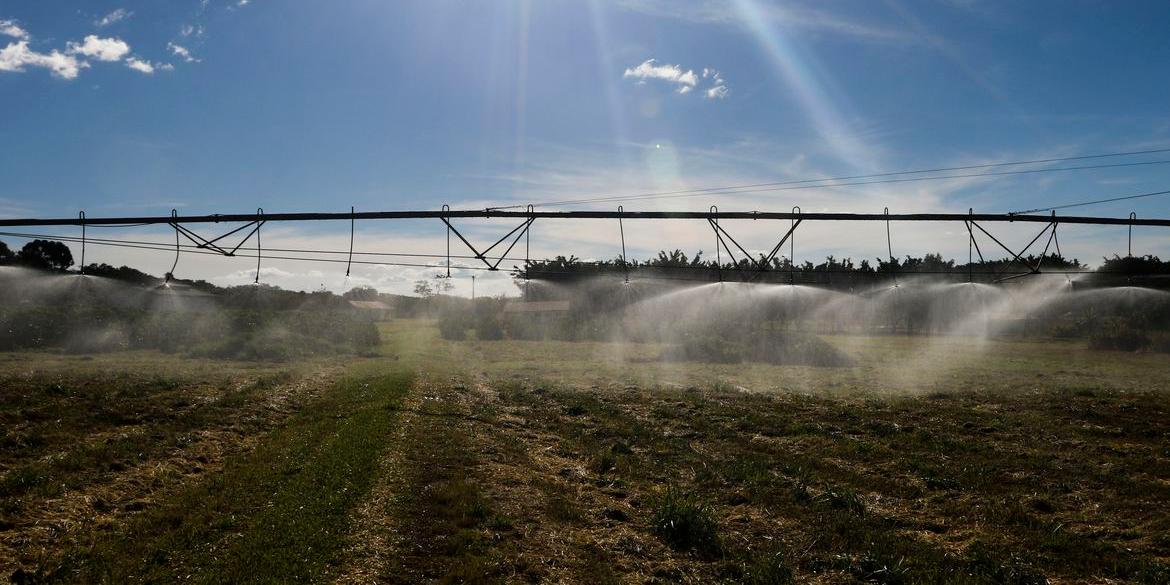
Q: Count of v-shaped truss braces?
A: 4